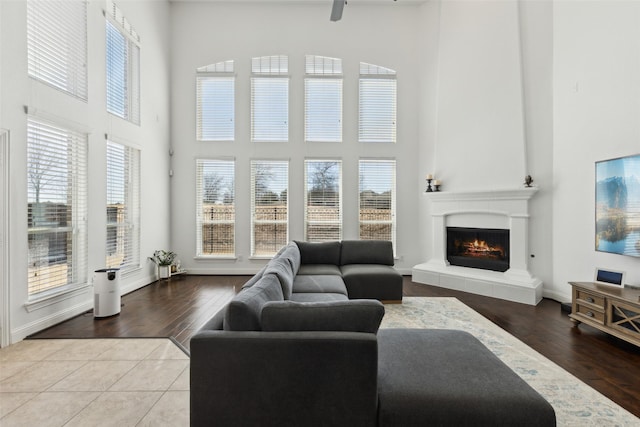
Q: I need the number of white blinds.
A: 12